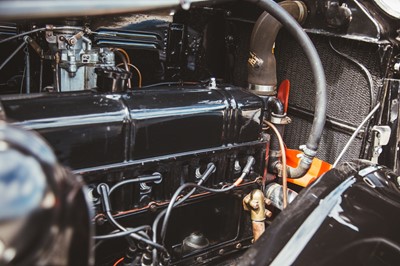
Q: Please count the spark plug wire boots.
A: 4